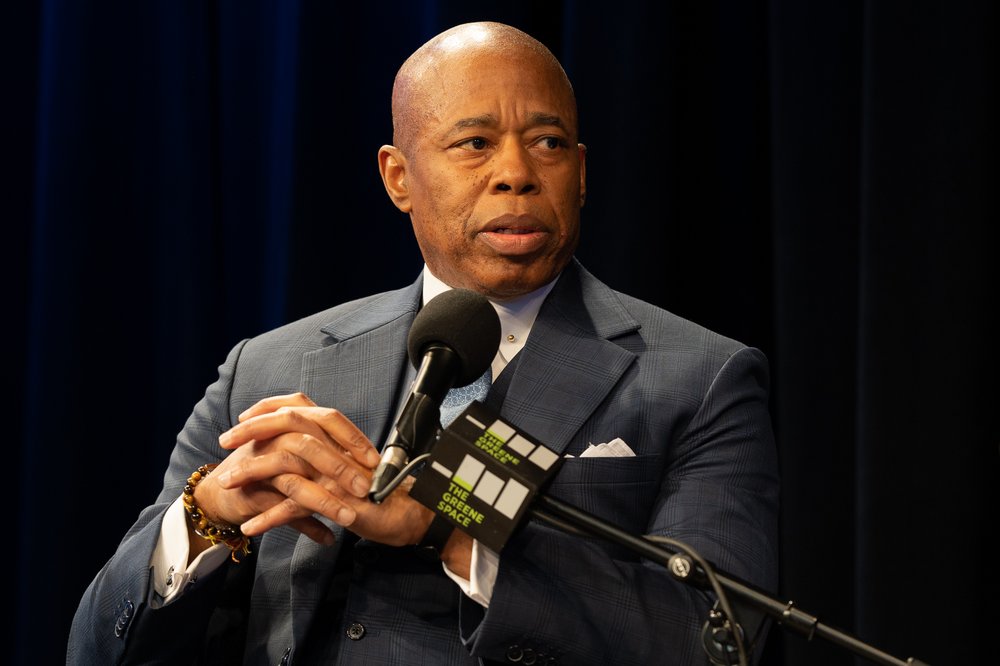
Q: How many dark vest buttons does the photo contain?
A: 1